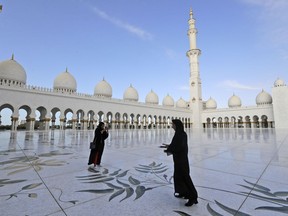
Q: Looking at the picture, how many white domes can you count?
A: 11